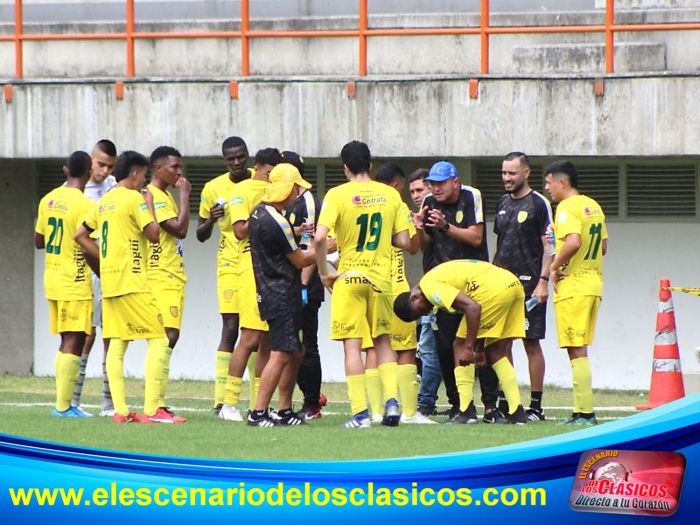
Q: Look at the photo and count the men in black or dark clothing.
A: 4